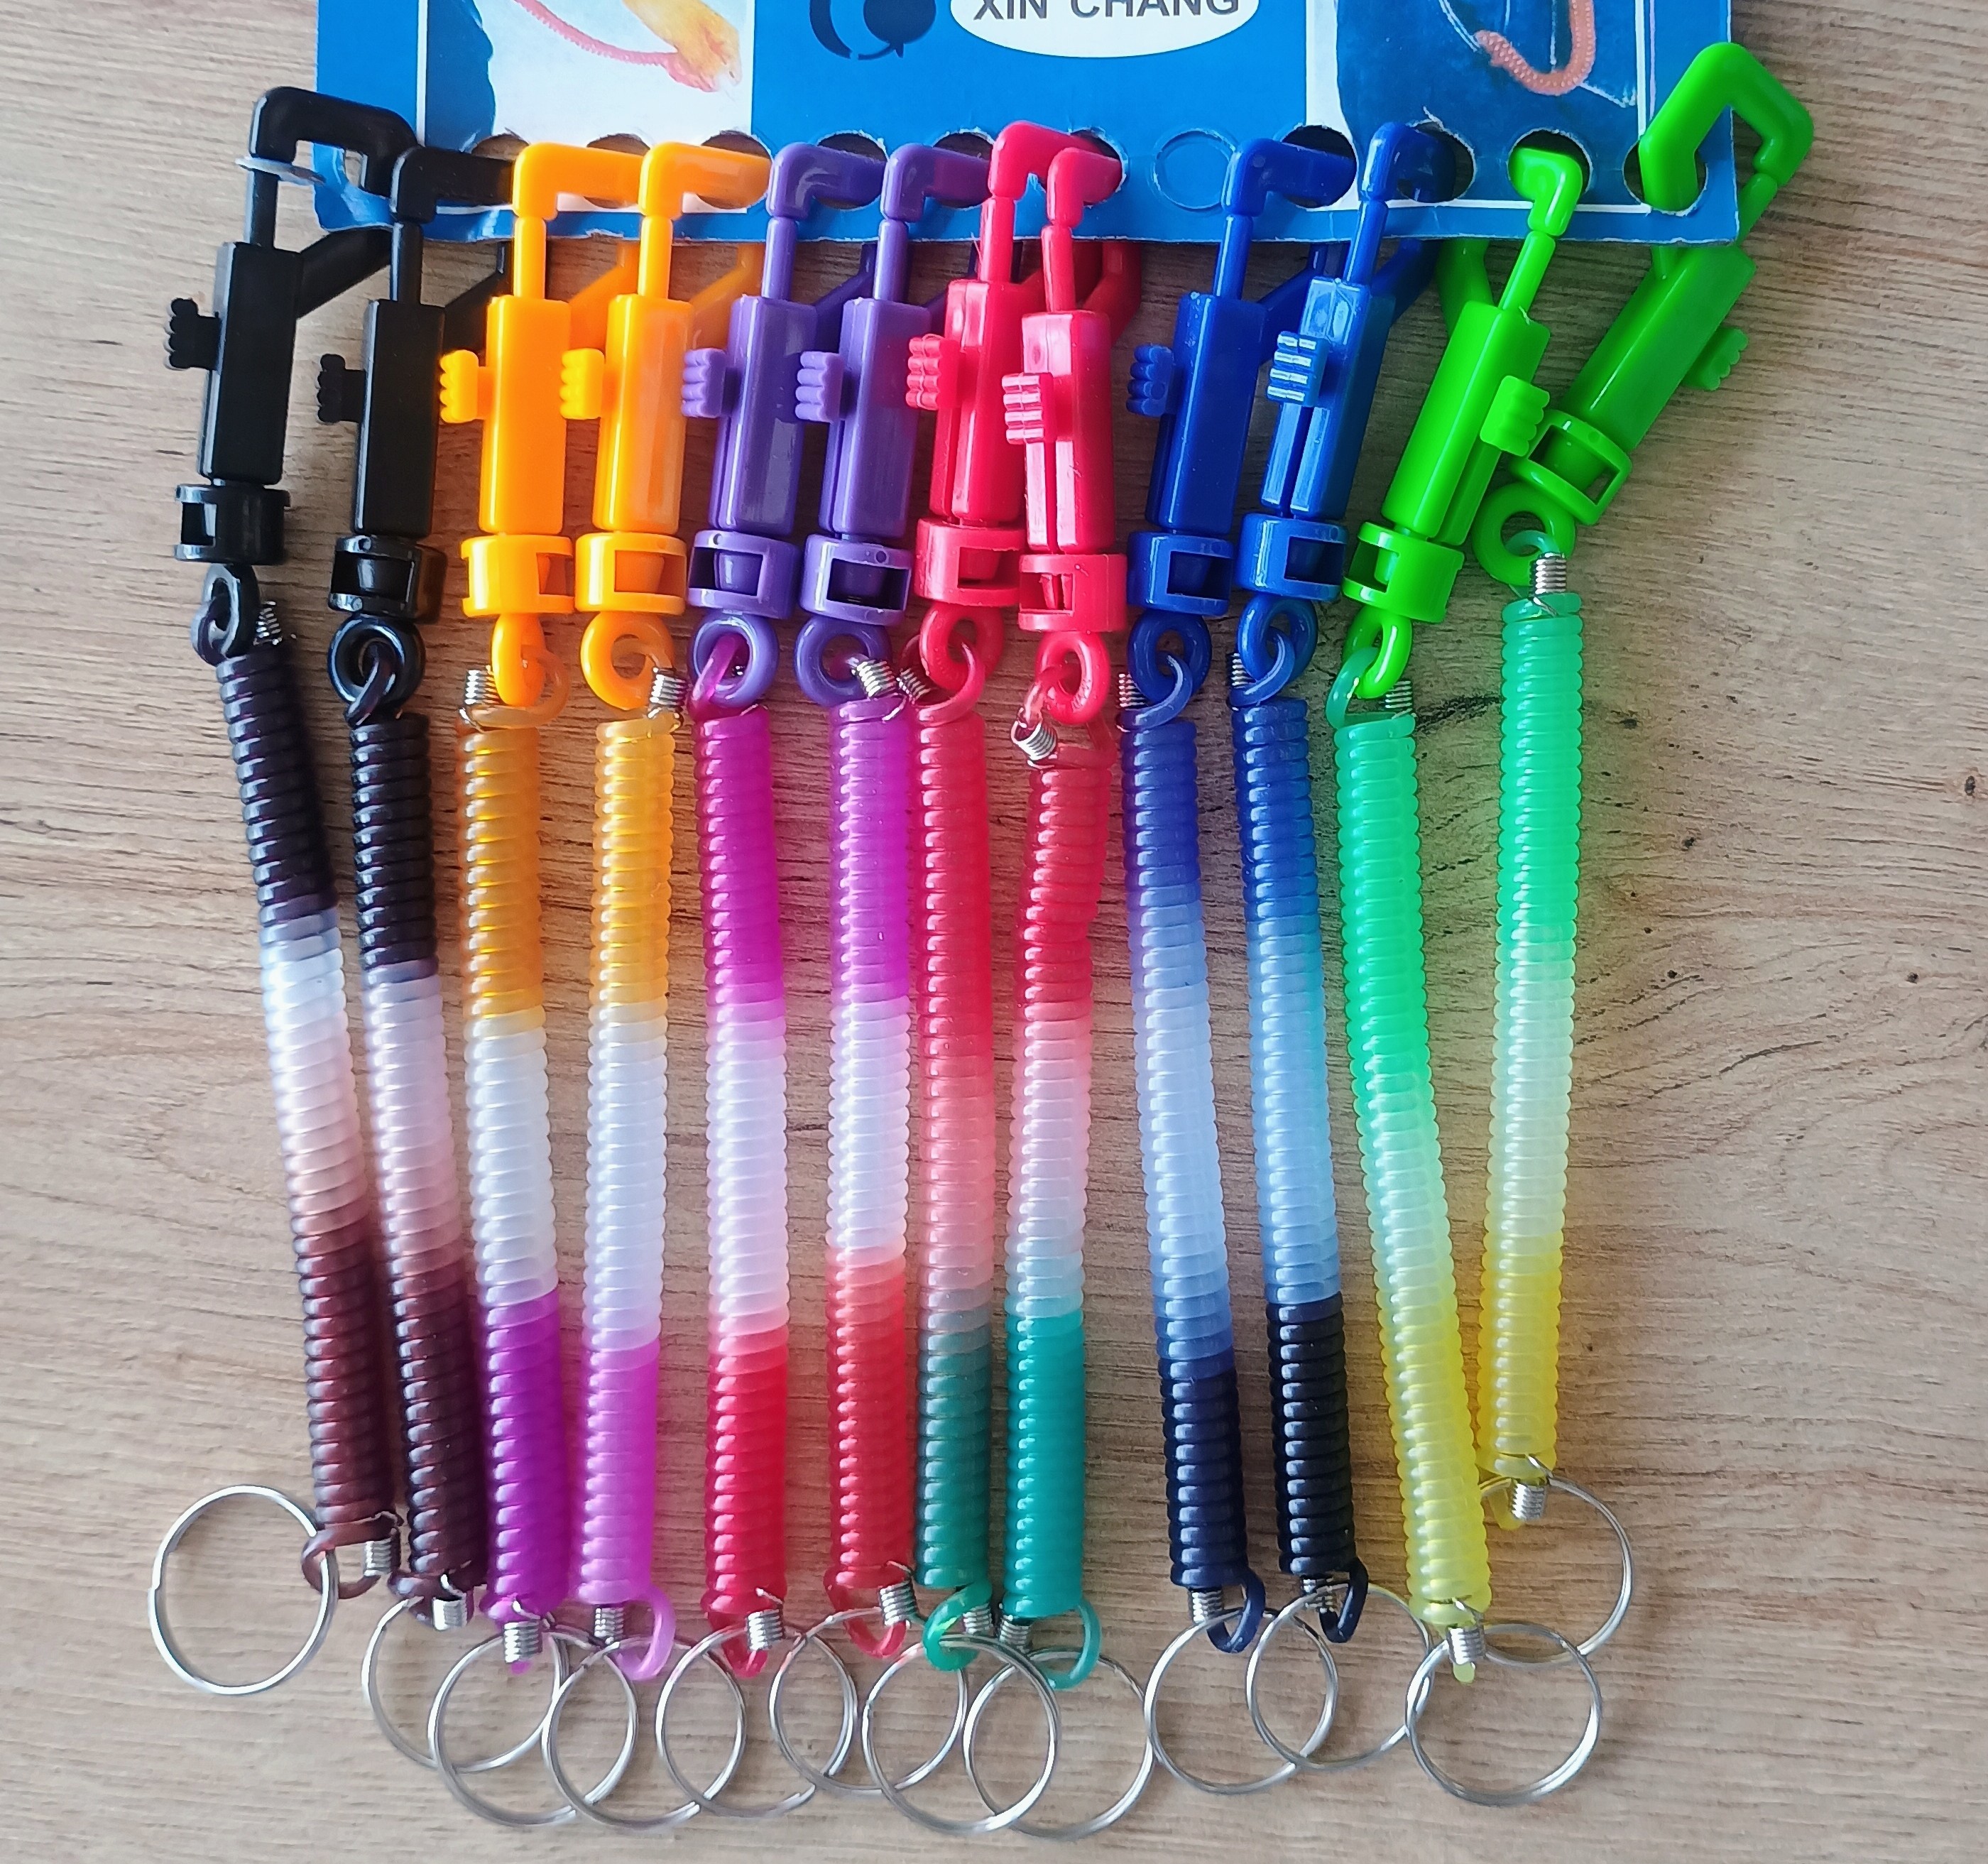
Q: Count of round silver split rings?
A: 12